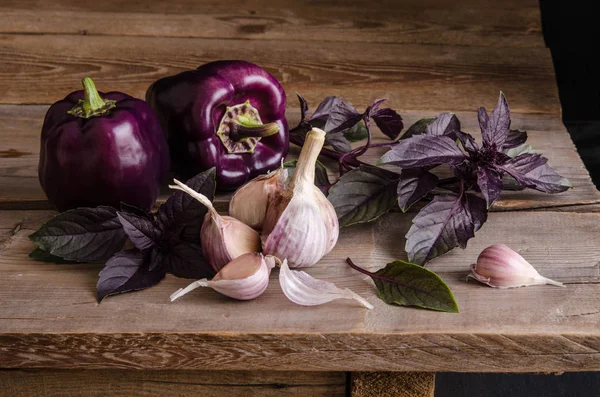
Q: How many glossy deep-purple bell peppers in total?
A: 2